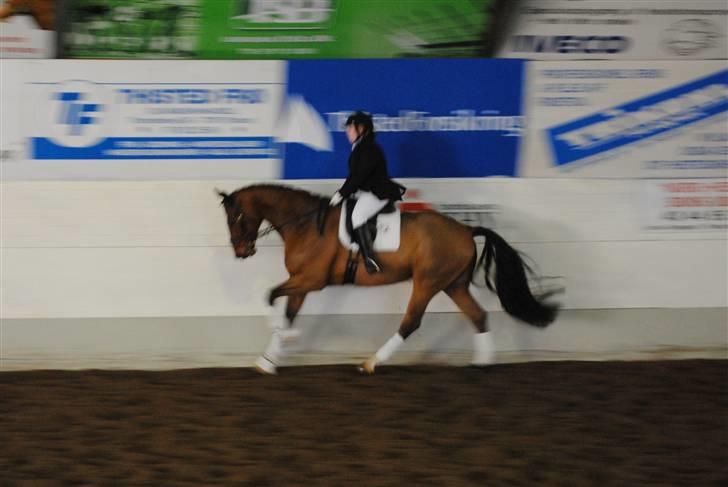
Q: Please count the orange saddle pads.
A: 0